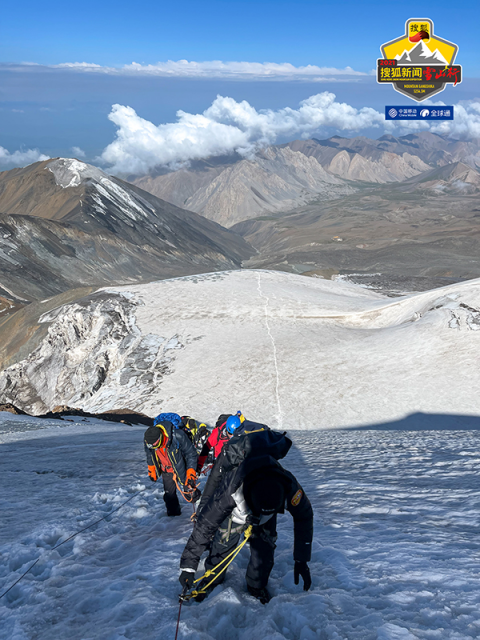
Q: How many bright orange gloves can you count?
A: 2